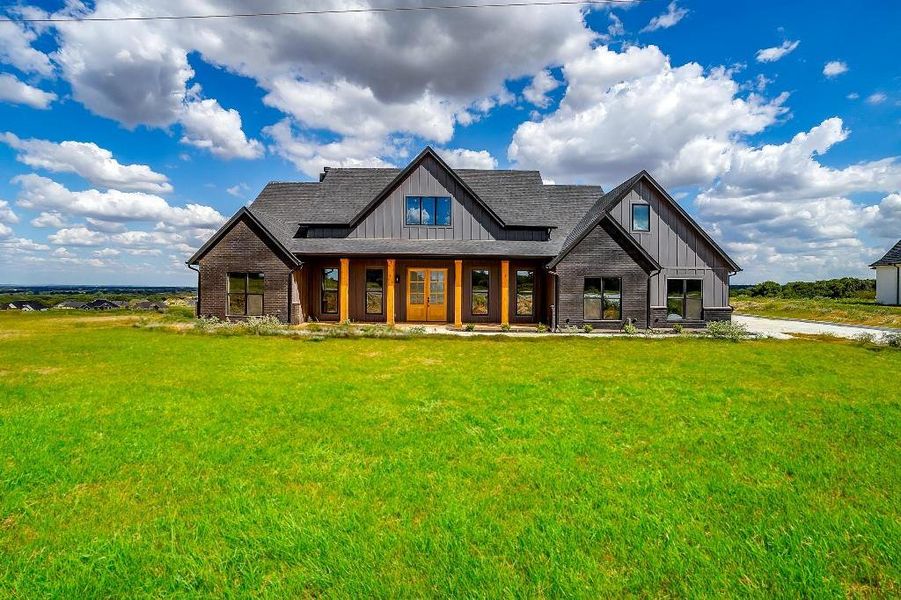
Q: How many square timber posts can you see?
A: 4